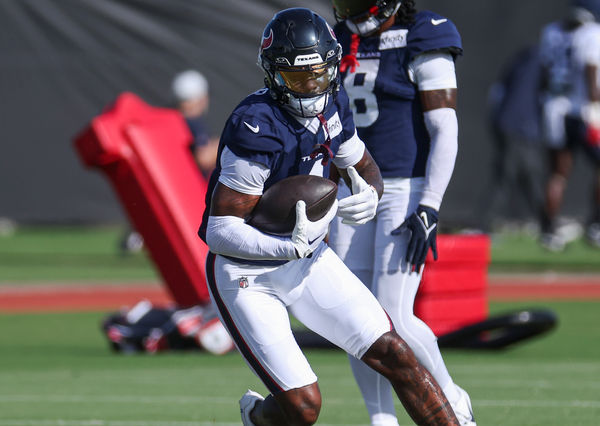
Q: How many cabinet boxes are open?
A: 0